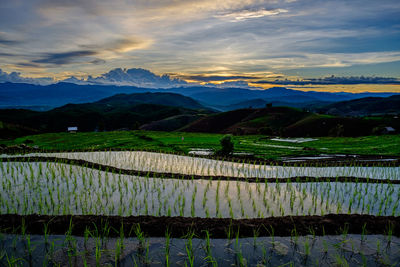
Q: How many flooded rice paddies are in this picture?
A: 3